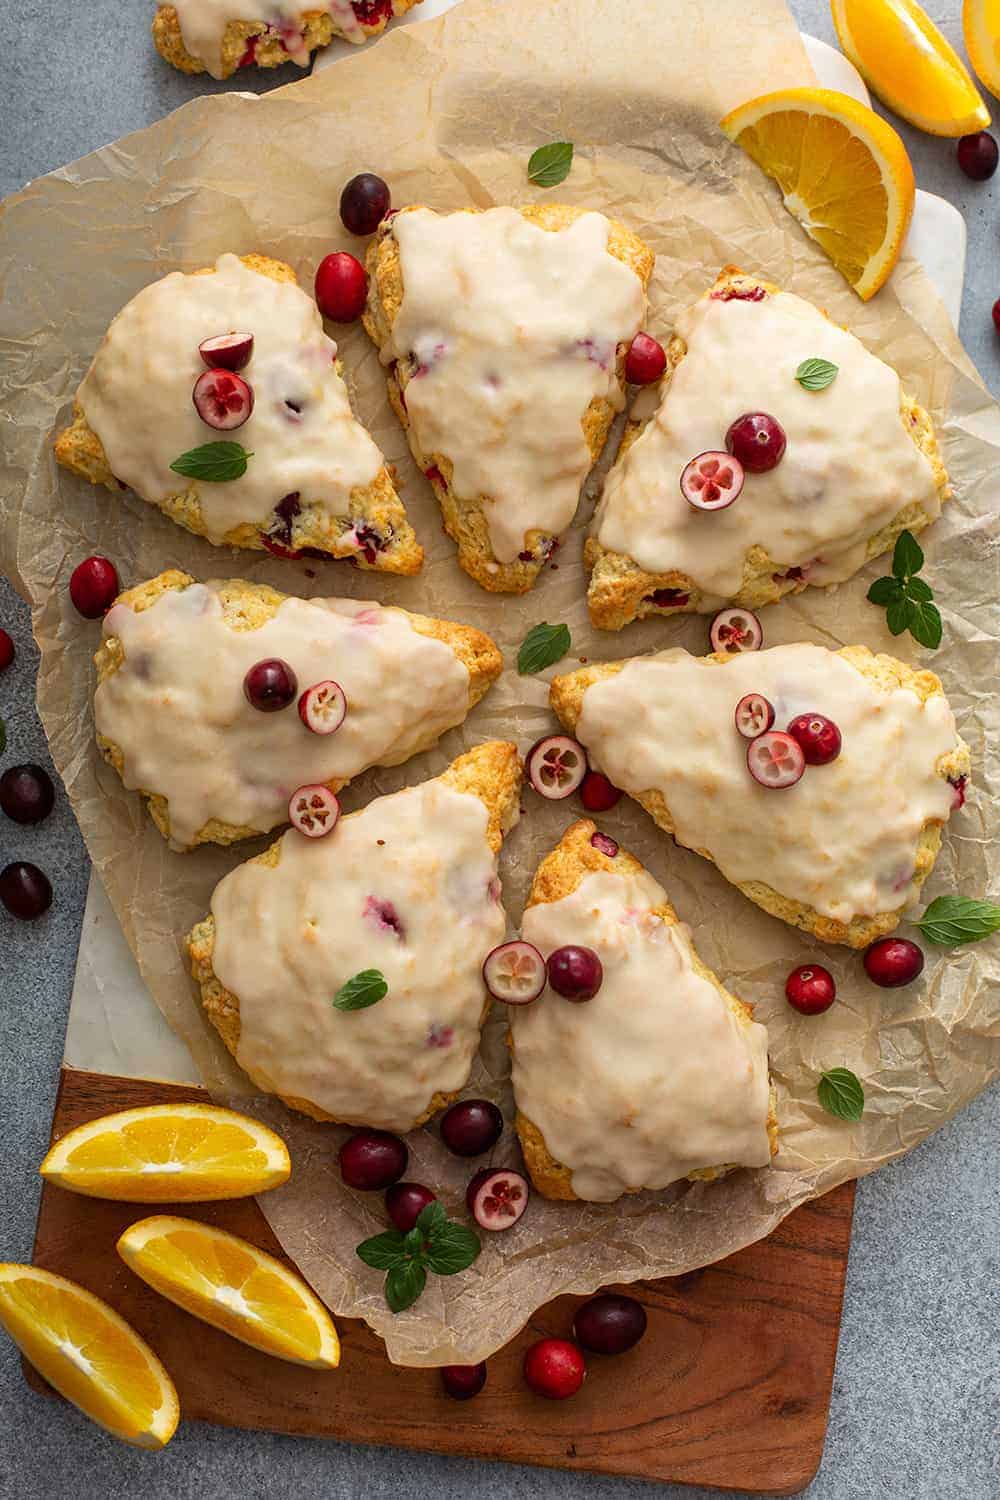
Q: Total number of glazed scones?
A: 8